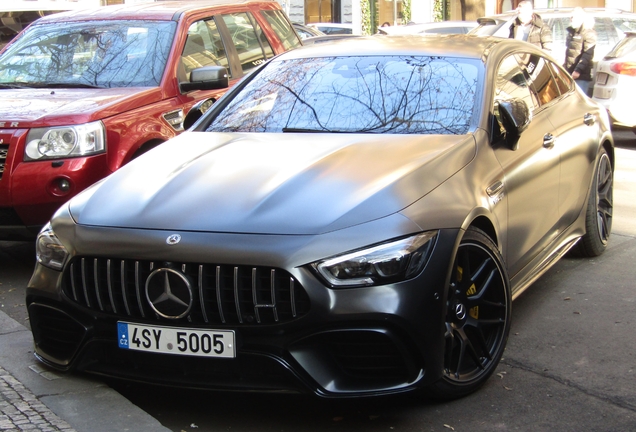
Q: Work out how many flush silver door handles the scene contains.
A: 2